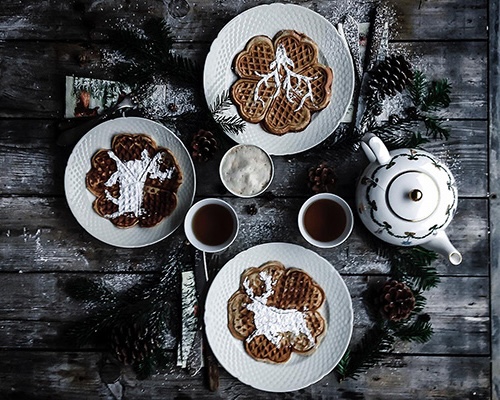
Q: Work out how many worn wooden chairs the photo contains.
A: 0